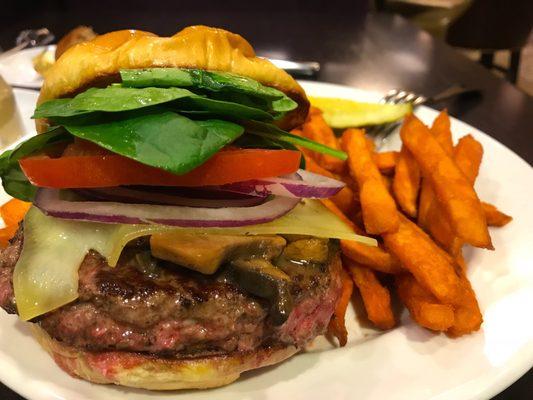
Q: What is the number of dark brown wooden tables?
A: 1